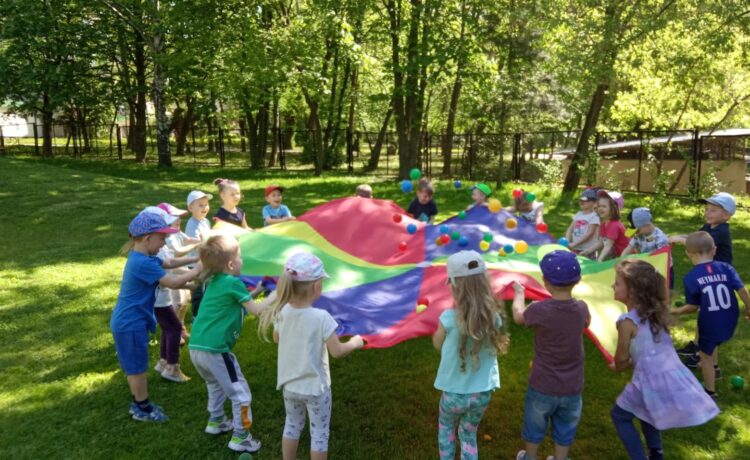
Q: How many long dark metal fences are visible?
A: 1